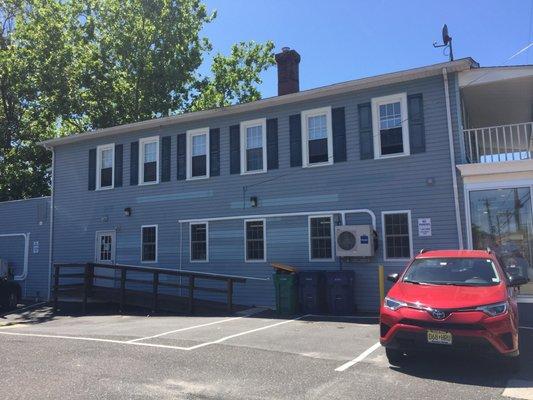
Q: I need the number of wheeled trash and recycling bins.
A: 3